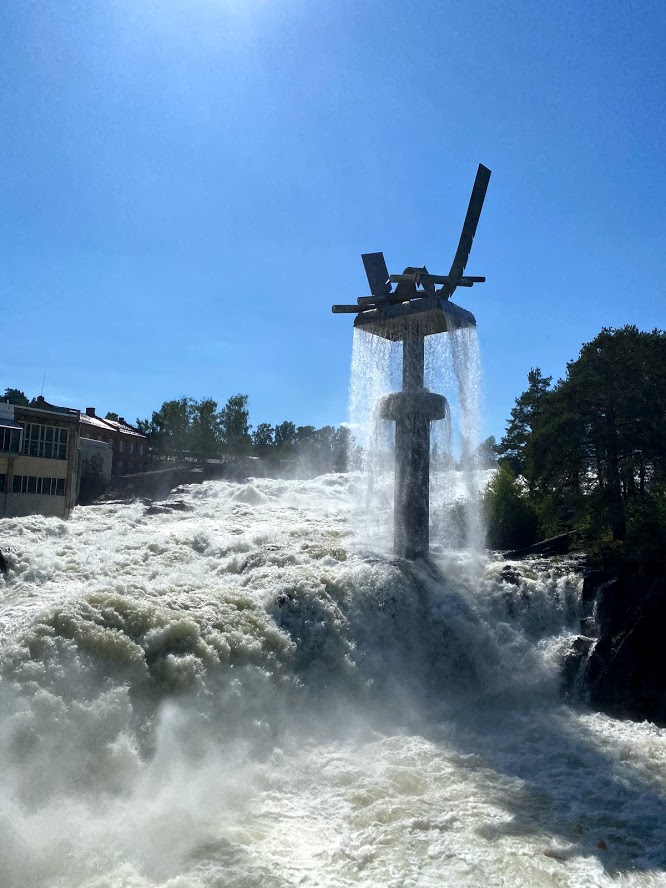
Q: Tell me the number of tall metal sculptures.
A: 1